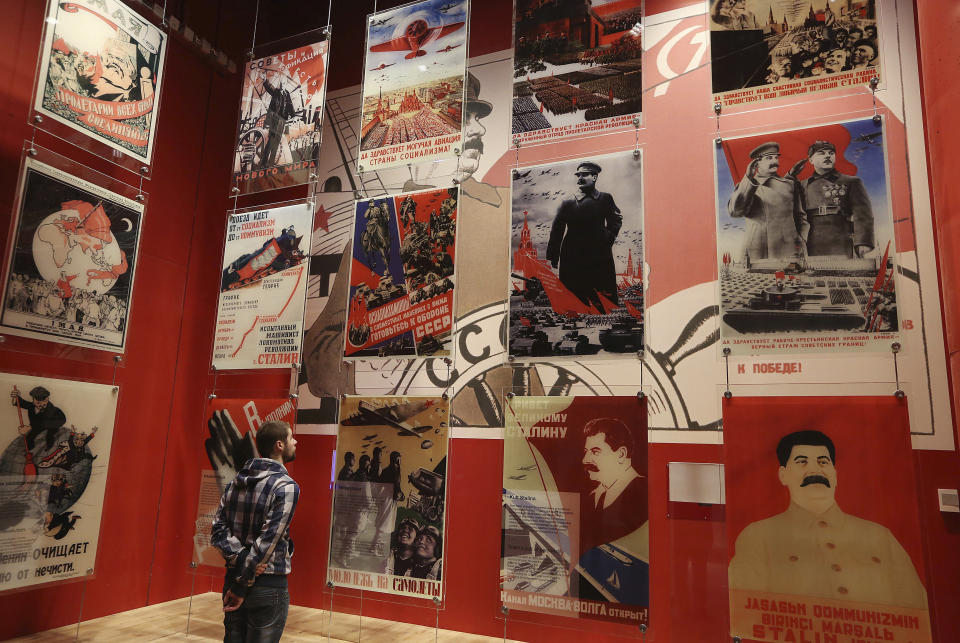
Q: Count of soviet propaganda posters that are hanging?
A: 15